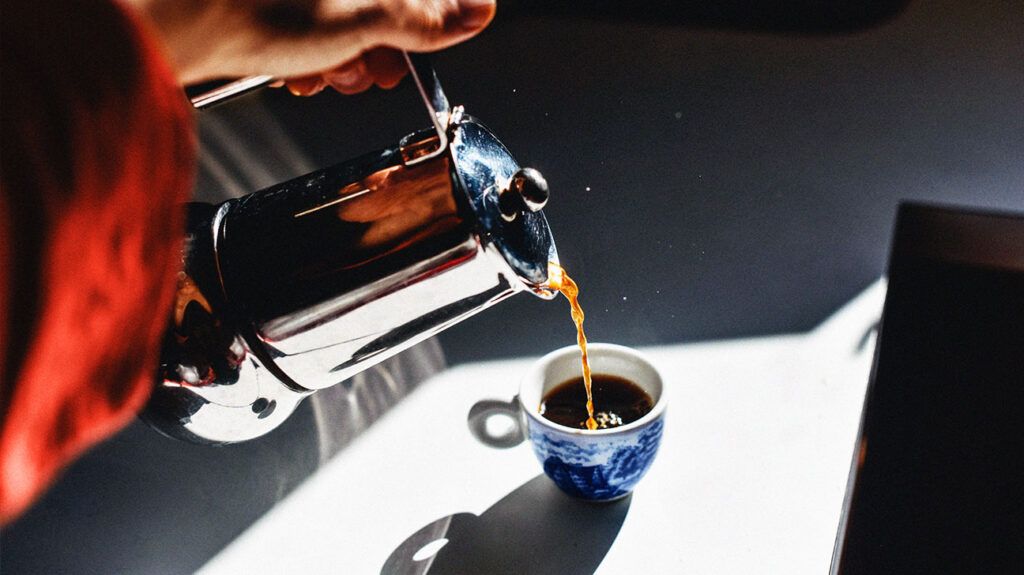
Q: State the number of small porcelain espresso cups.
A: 1